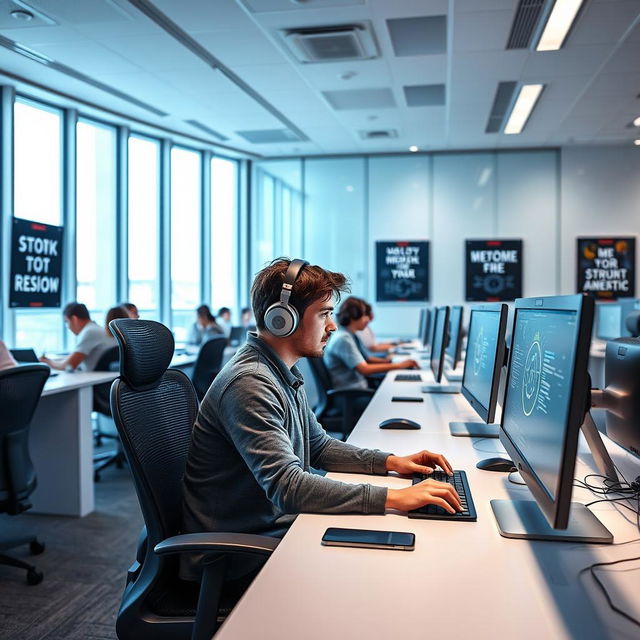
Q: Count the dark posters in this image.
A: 4